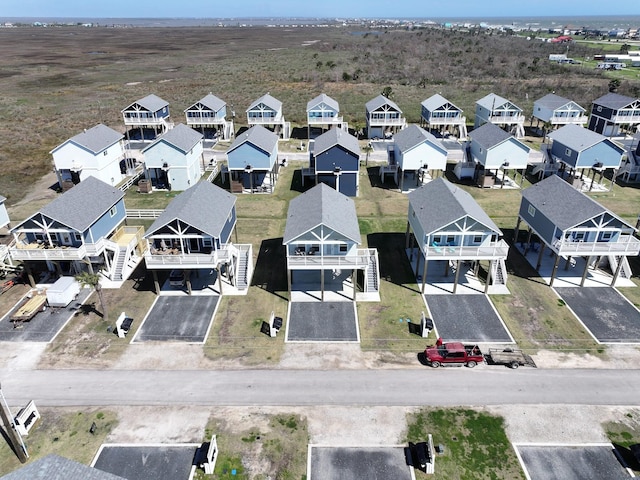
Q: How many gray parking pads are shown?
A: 8